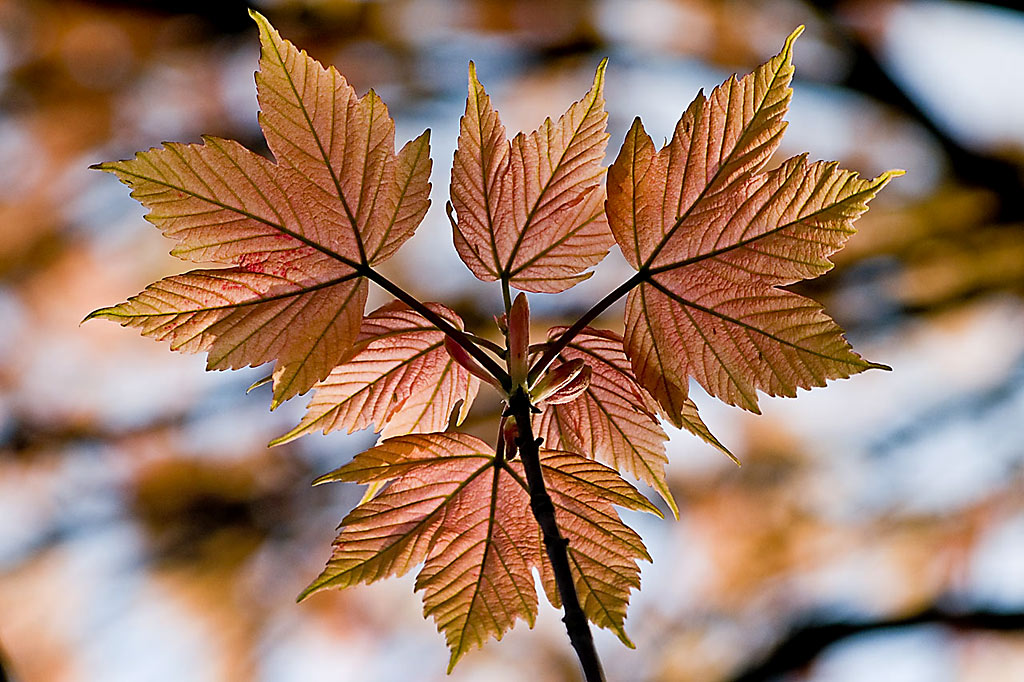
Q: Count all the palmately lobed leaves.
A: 6